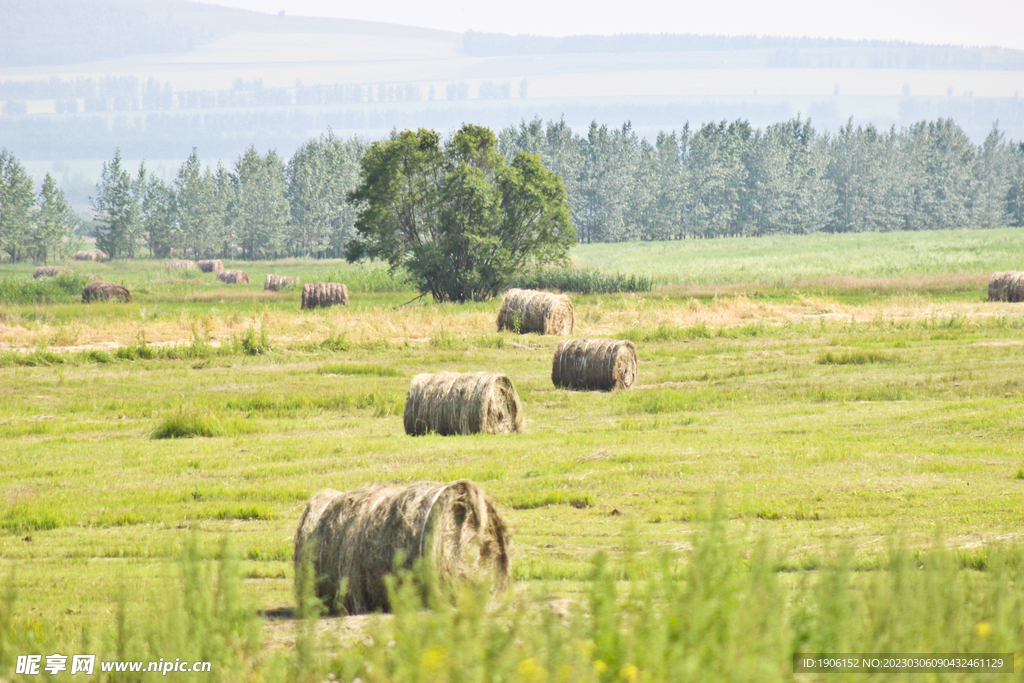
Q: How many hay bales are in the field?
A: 13